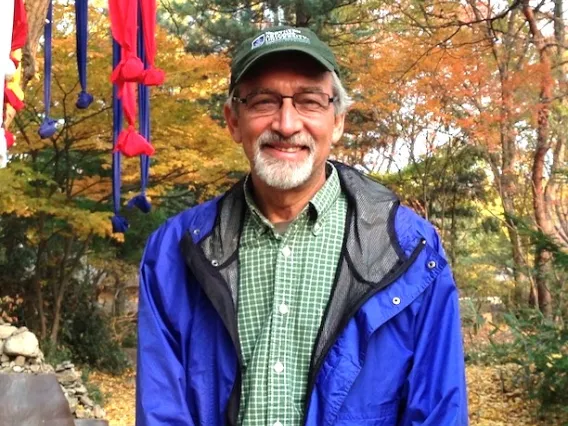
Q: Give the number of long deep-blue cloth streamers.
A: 4